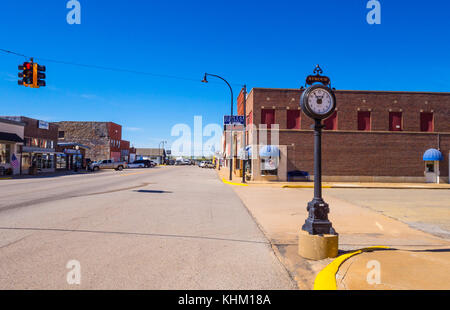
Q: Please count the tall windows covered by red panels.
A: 6